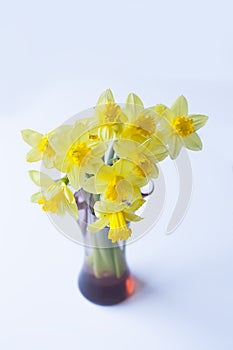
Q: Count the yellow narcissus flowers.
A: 9